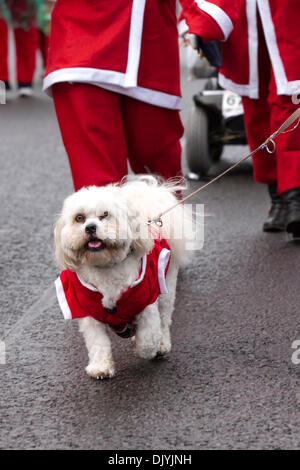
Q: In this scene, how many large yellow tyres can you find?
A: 0